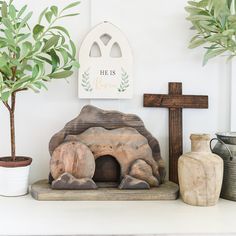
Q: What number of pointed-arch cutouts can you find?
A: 2